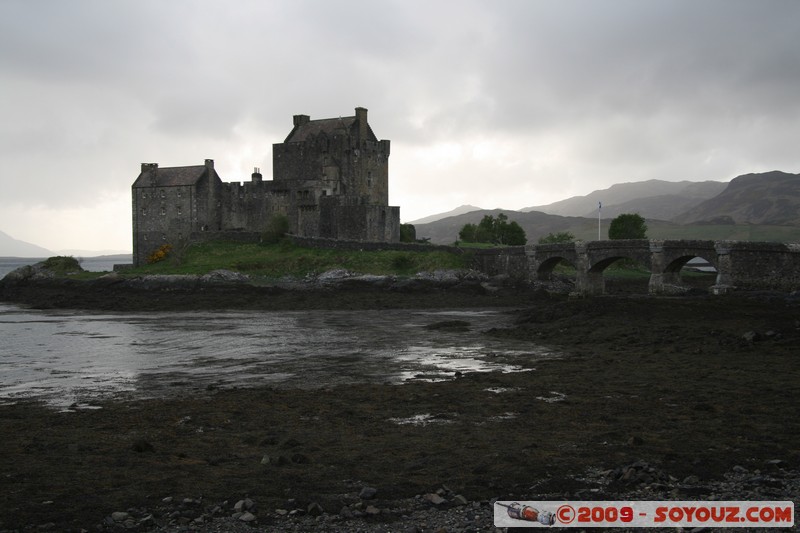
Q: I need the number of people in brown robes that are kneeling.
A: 0